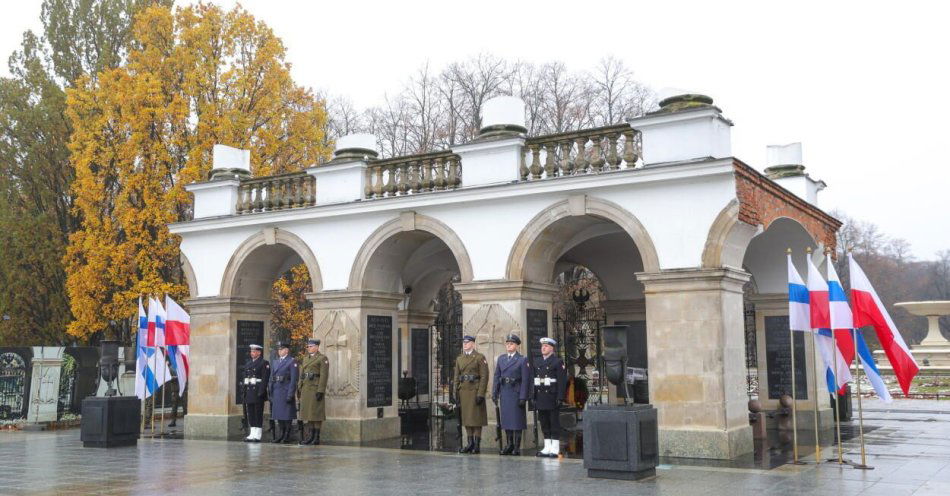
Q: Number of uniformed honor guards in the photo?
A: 6